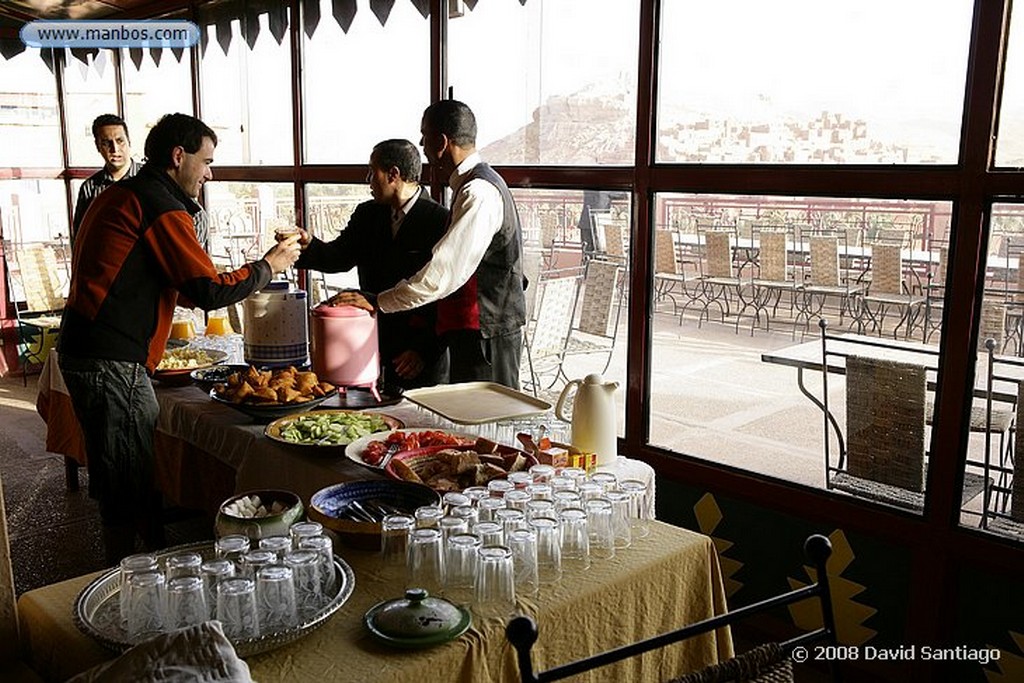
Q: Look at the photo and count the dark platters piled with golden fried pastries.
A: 1